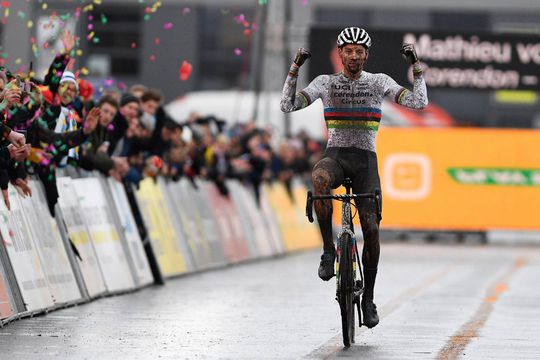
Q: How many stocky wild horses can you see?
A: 0